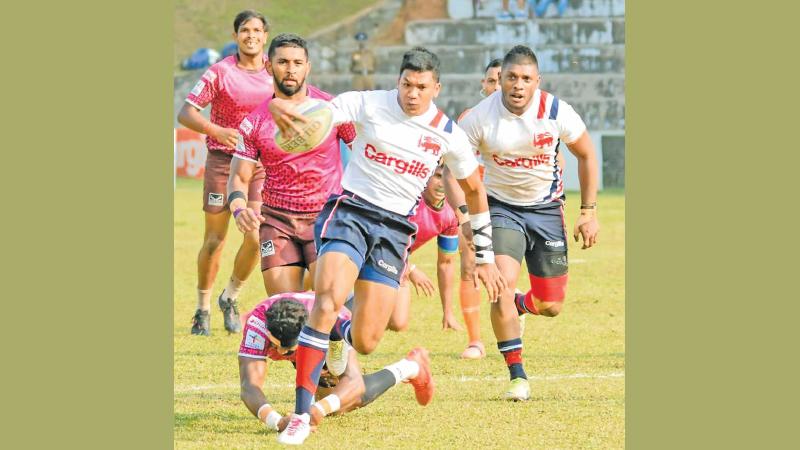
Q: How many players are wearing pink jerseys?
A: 4